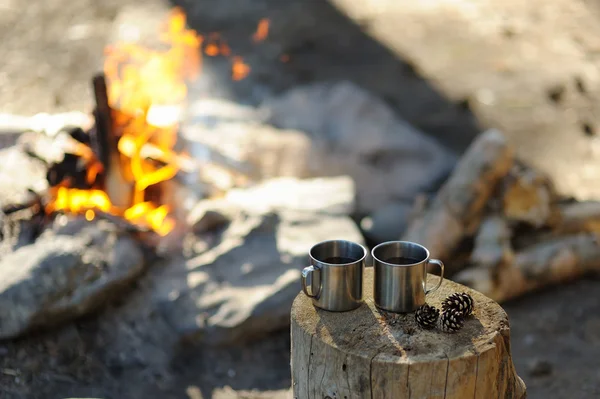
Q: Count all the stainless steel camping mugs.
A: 2